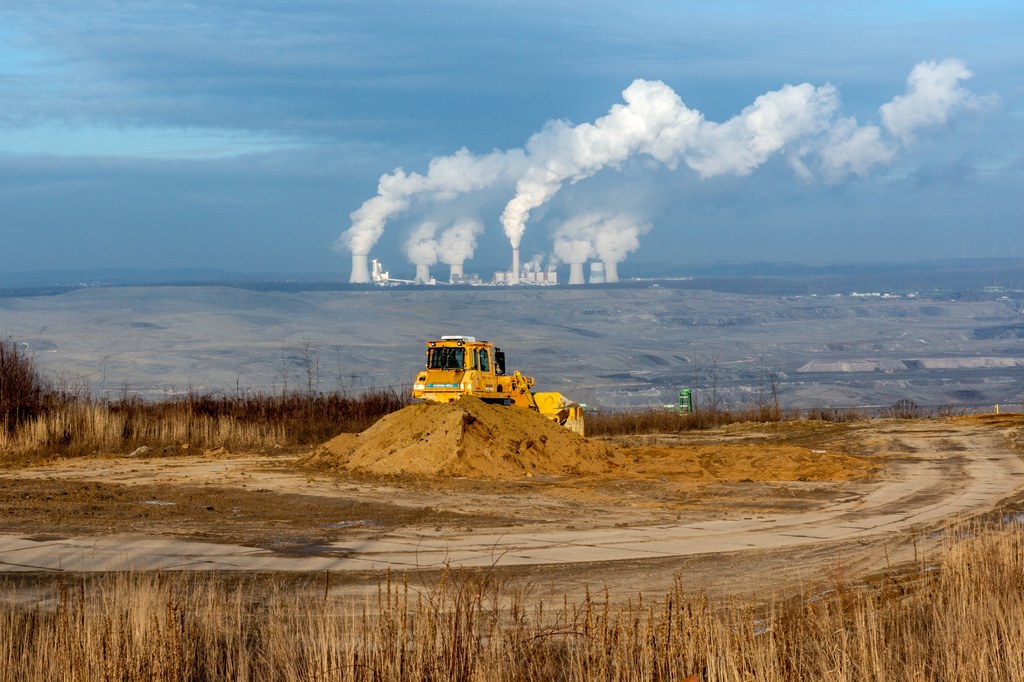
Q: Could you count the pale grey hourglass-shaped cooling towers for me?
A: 6